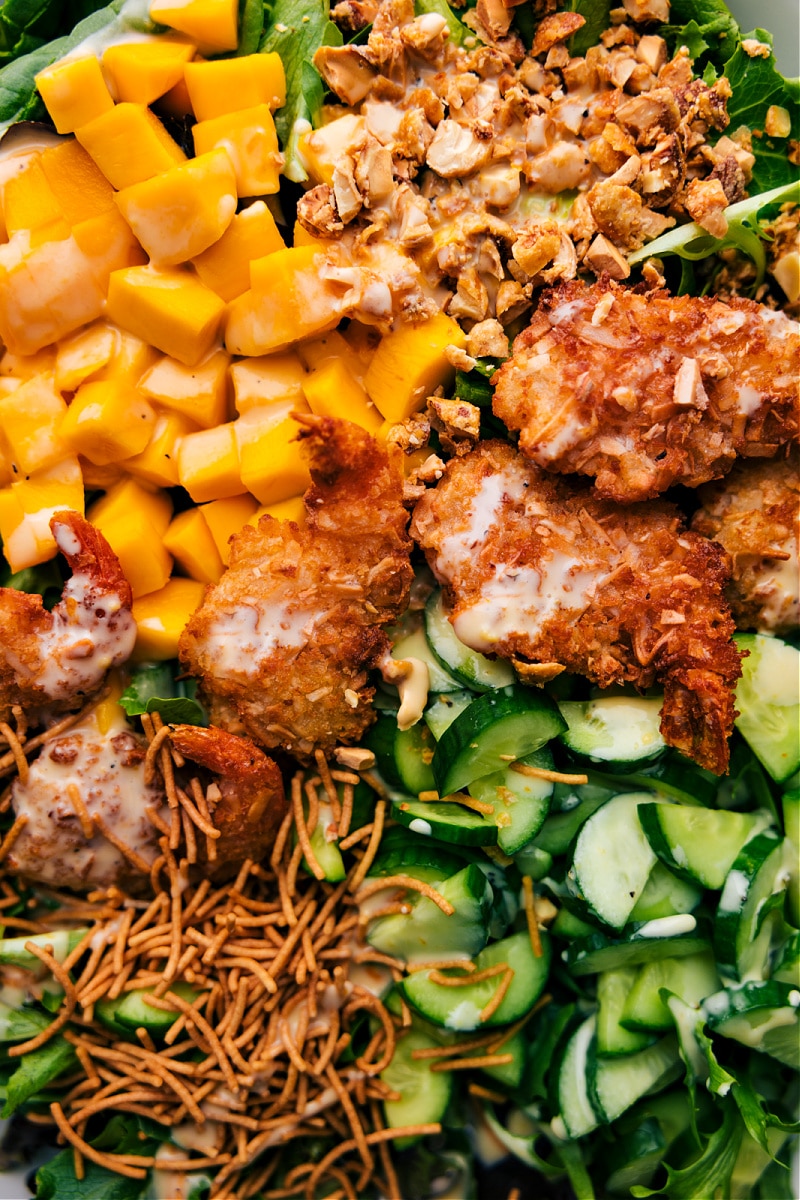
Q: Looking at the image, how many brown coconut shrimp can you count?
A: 6